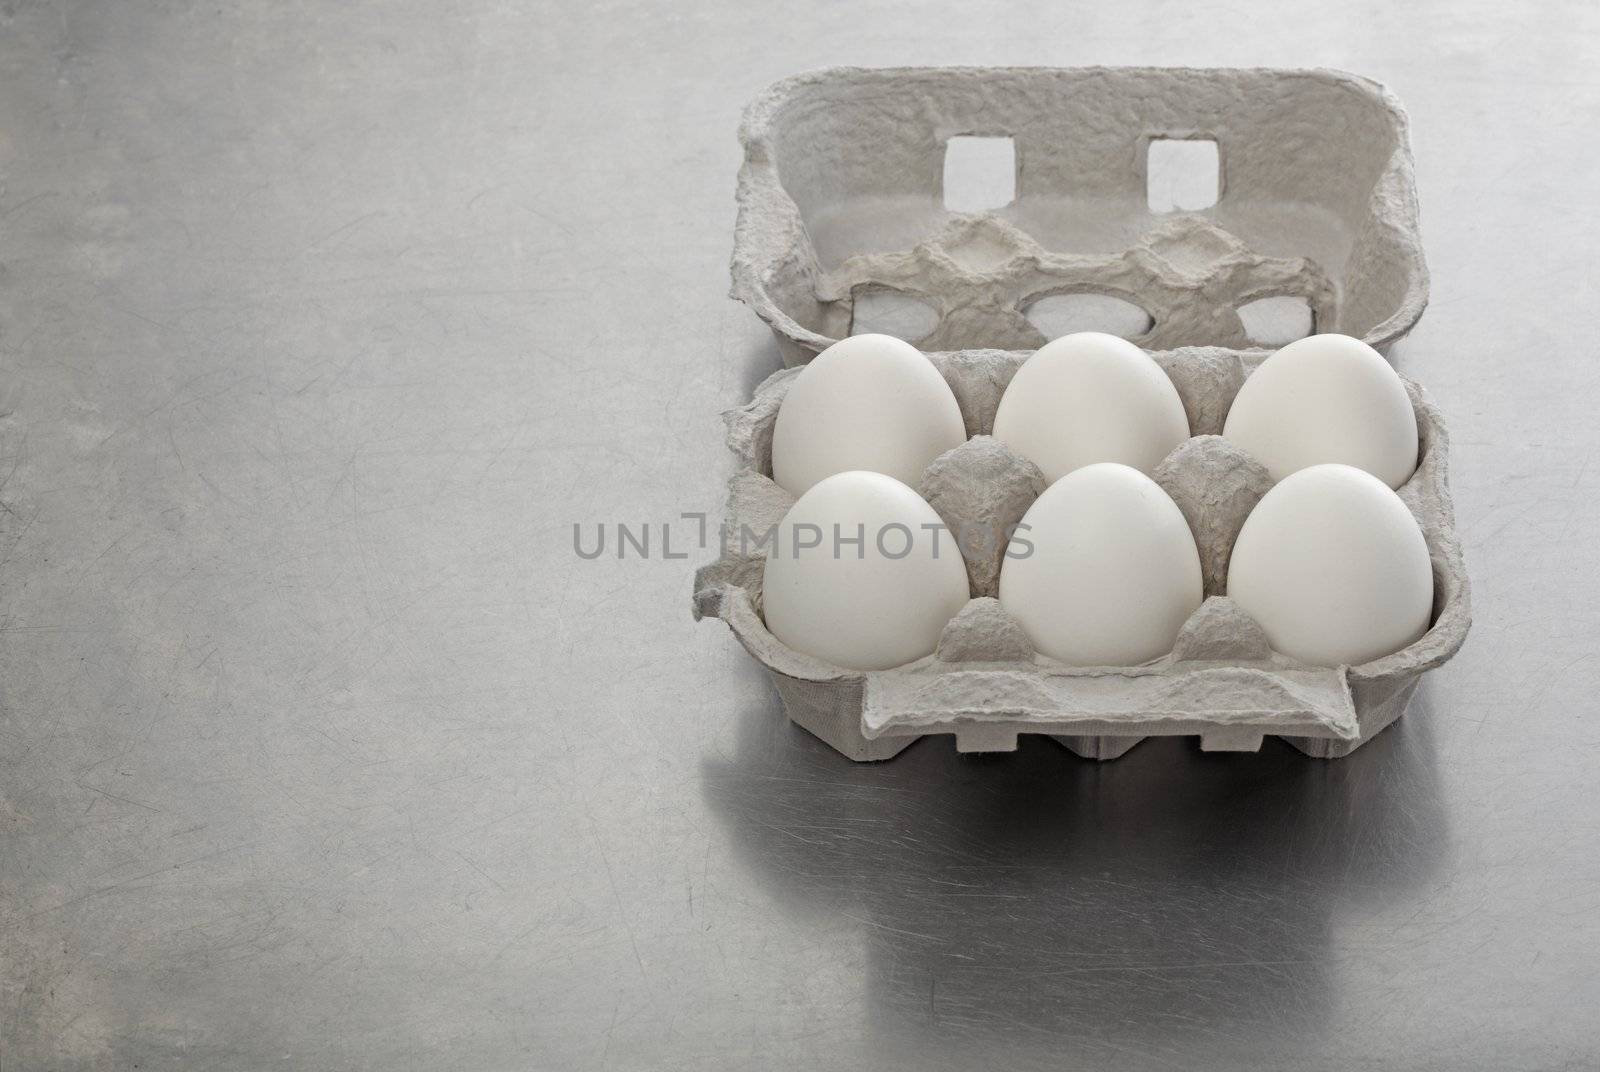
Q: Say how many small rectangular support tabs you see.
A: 2